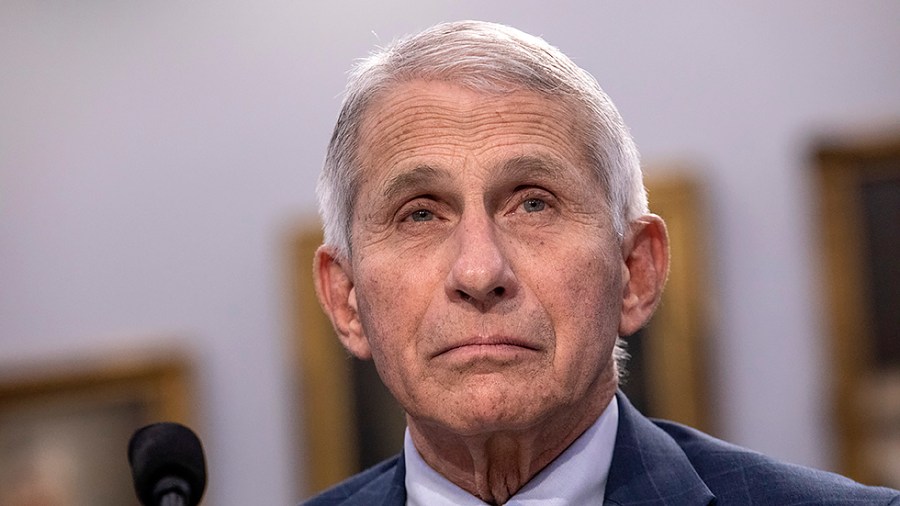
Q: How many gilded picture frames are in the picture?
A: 3